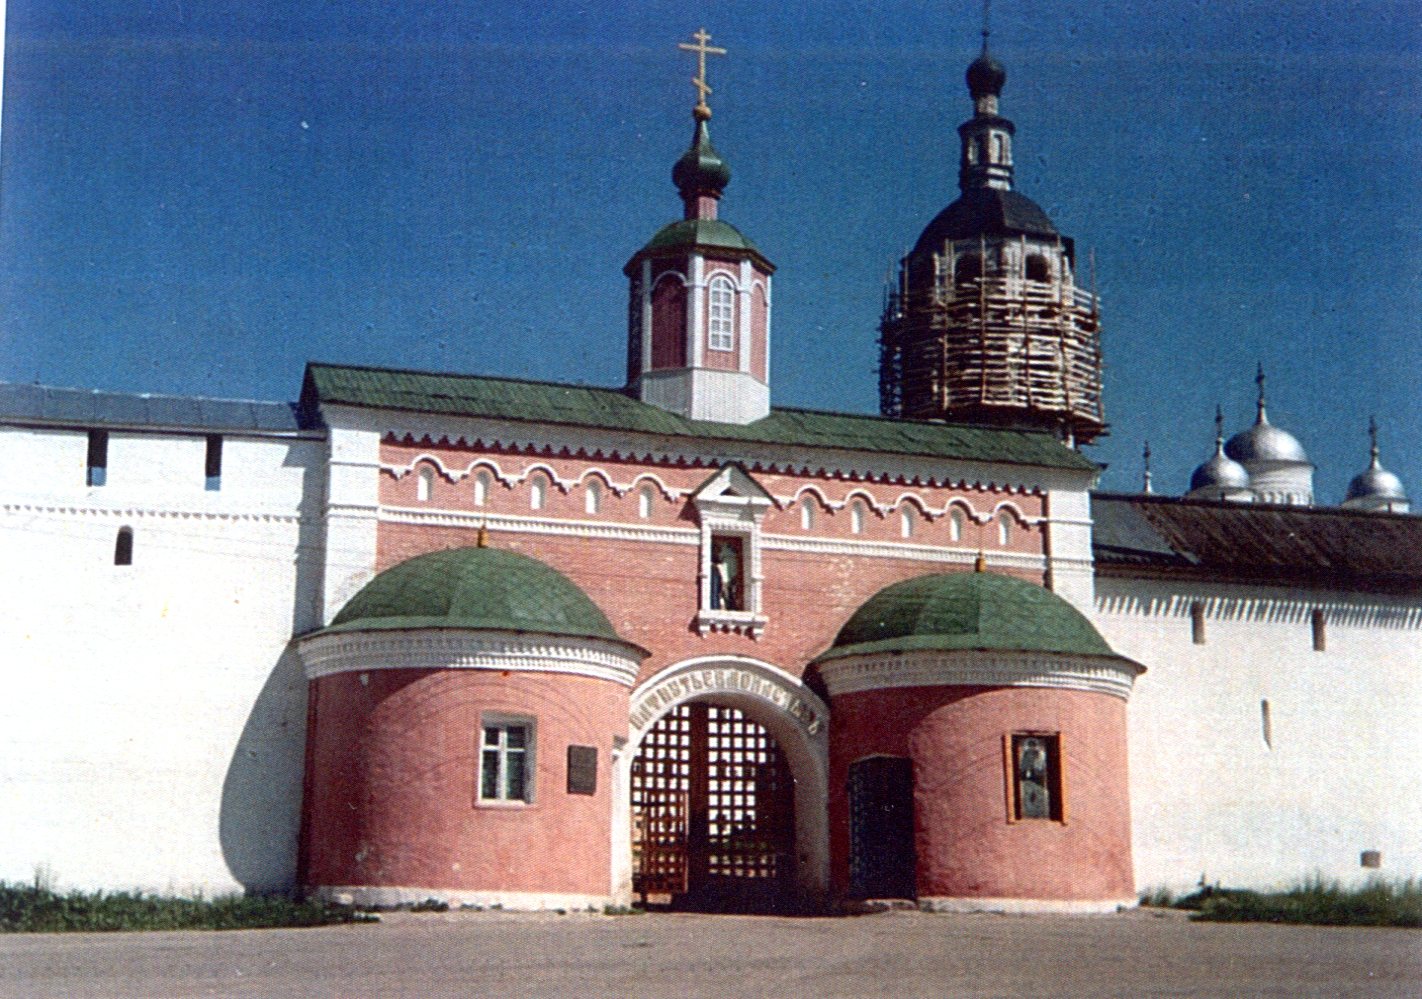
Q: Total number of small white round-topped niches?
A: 10